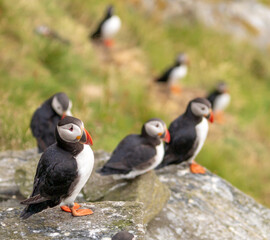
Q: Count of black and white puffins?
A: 7